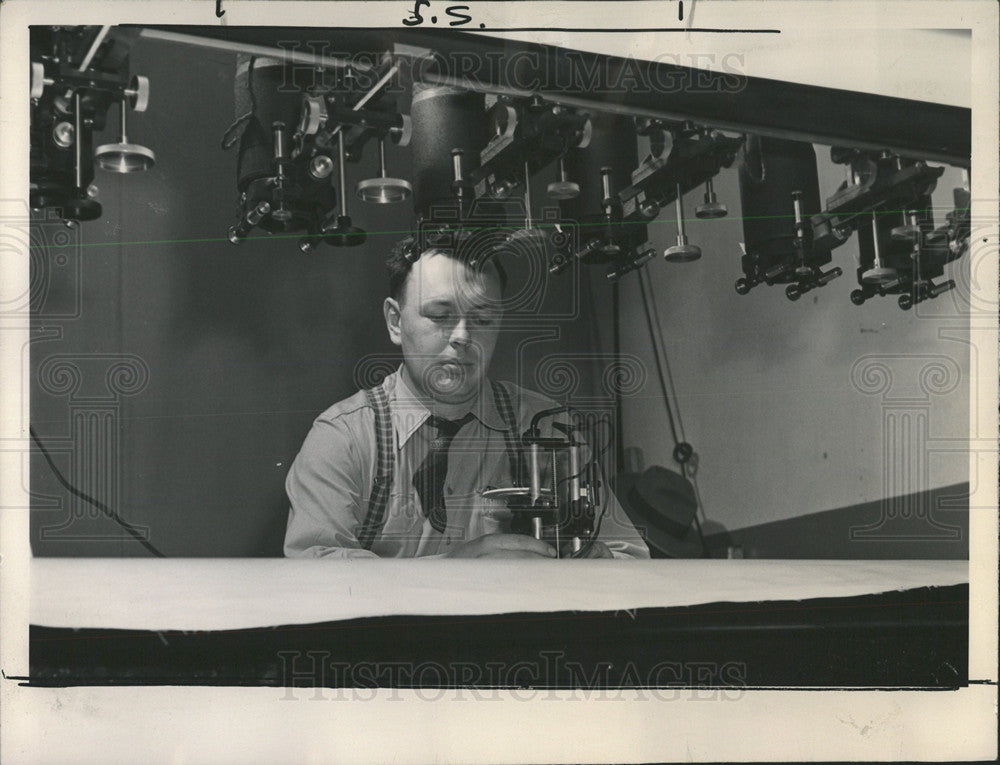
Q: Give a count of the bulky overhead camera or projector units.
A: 6